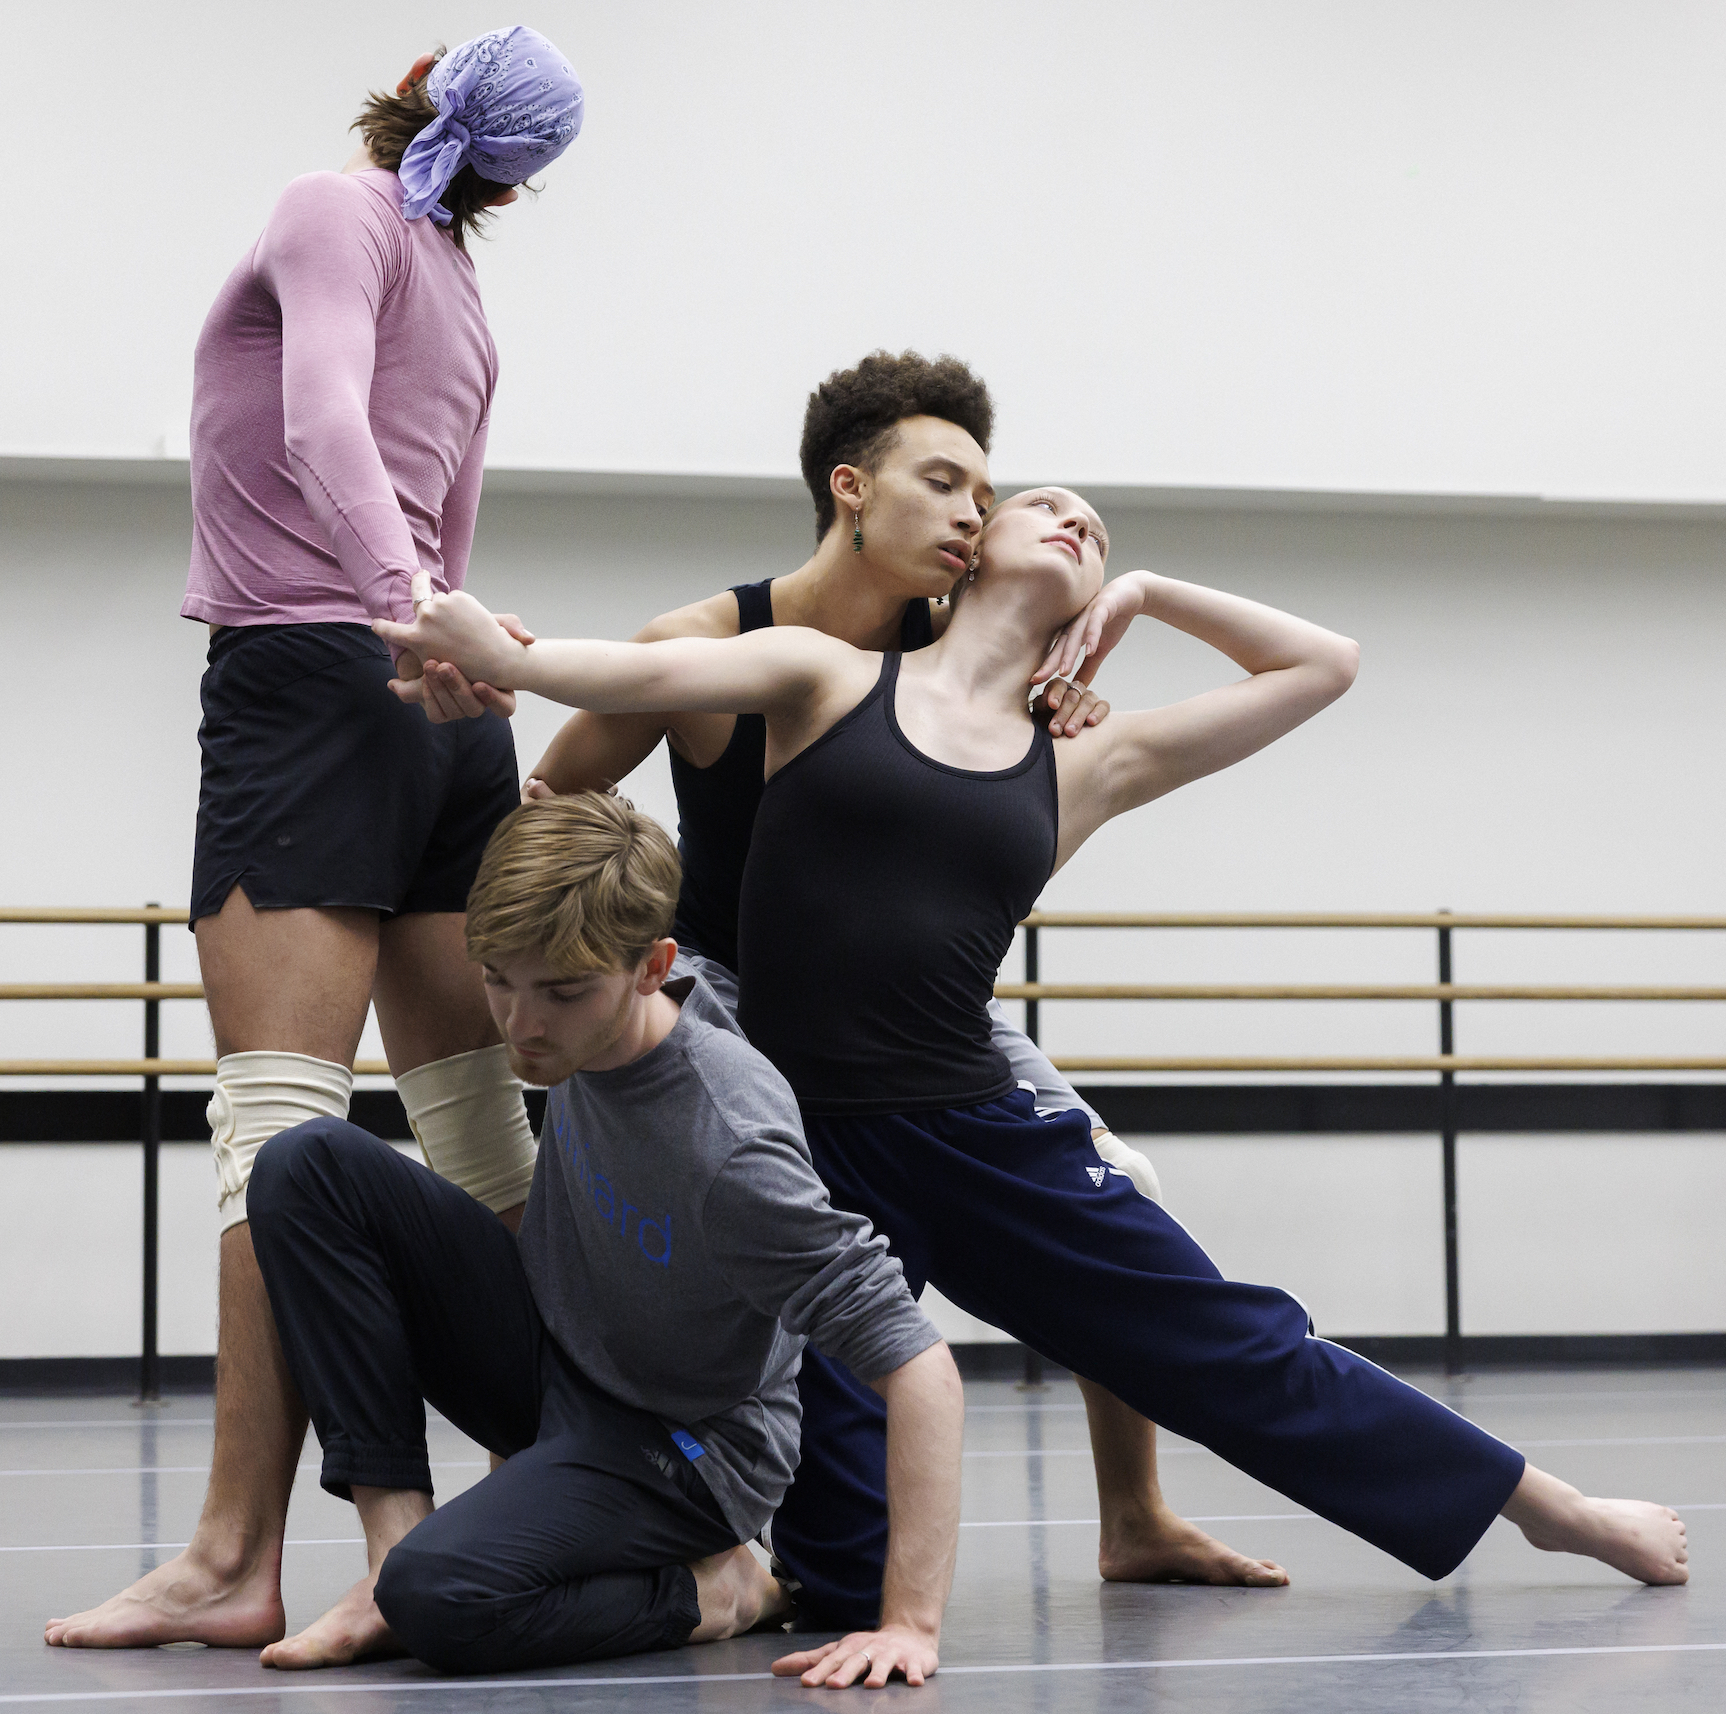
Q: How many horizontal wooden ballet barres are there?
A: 3